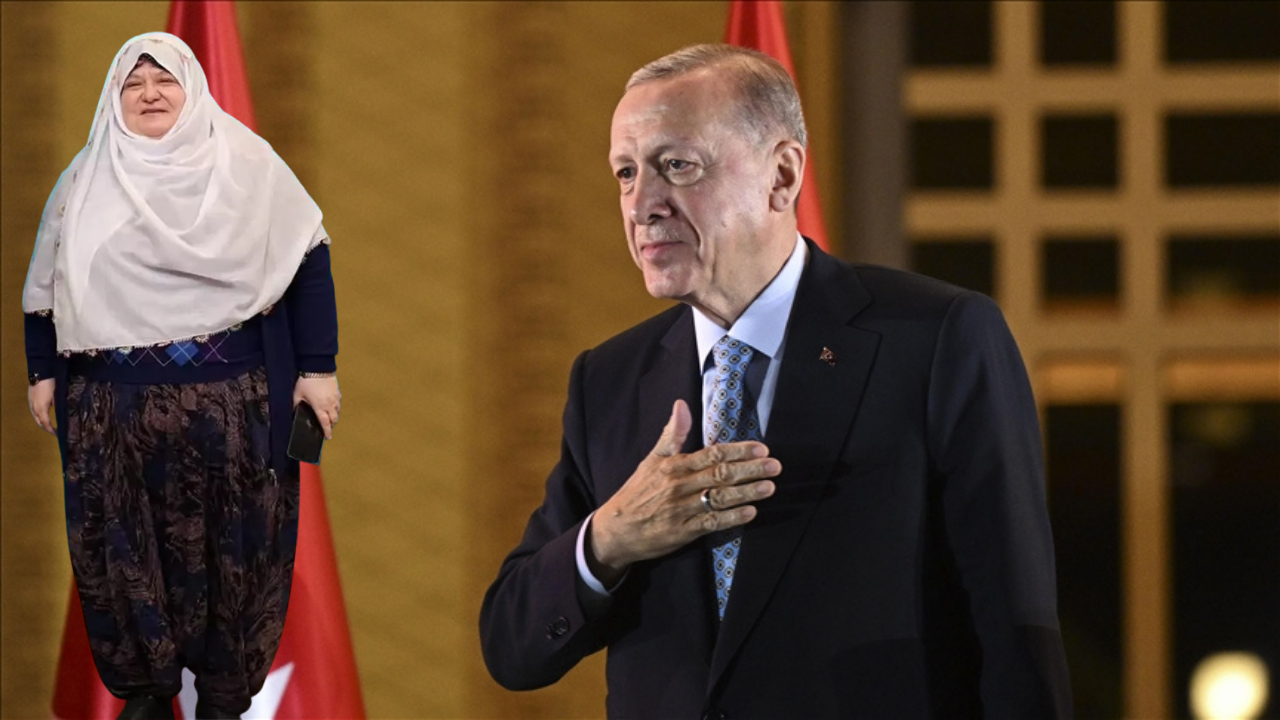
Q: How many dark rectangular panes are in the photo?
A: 11